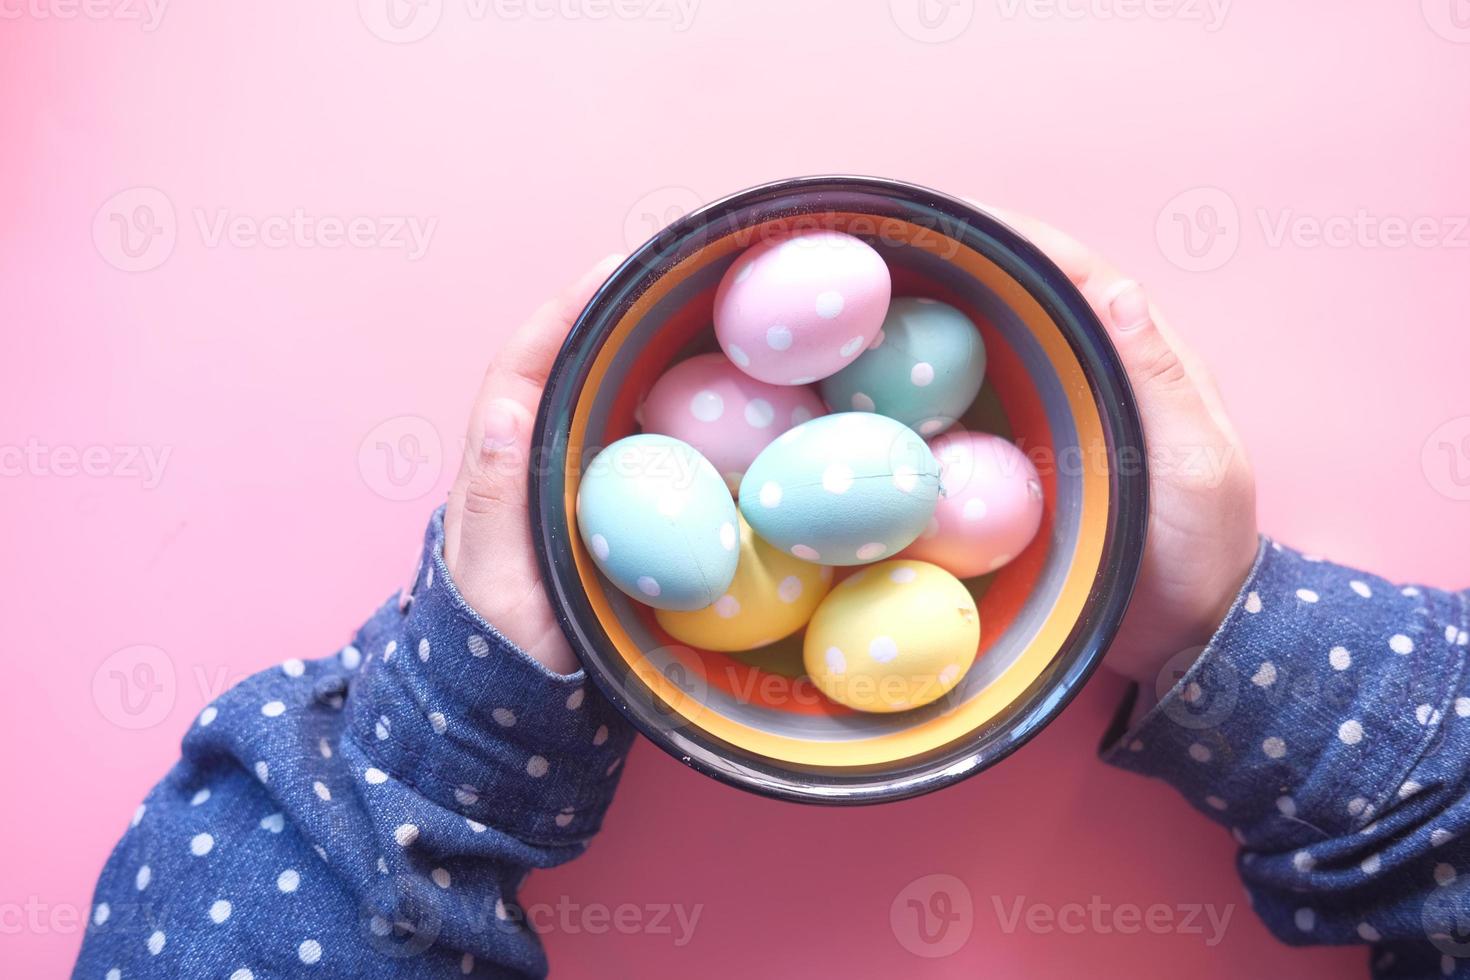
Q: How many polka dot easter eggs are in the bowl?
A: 8